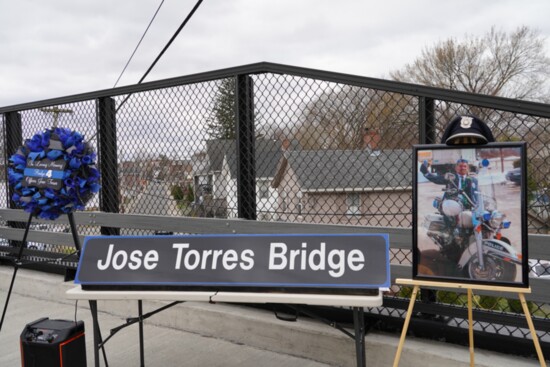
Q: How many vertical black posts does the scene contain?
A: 4